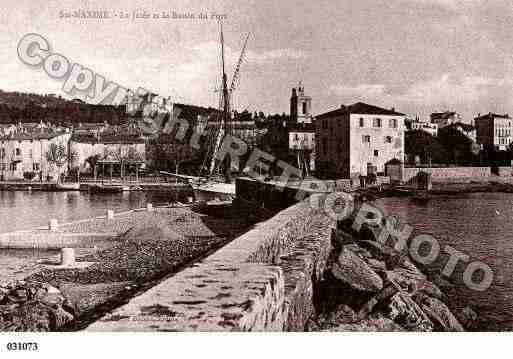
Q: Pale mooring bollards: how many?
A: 4